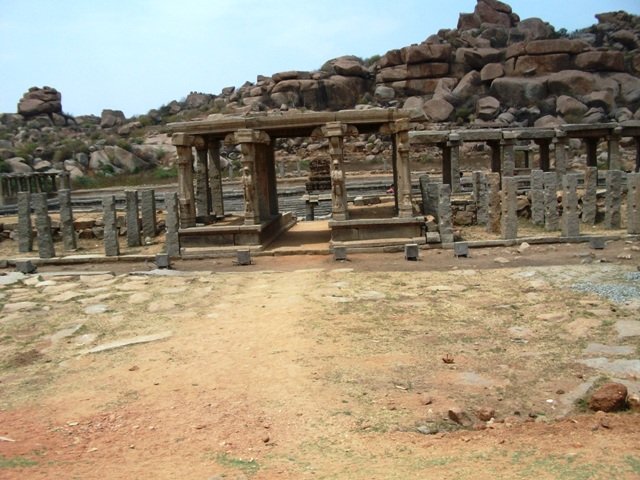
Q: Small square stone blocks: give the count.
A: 7